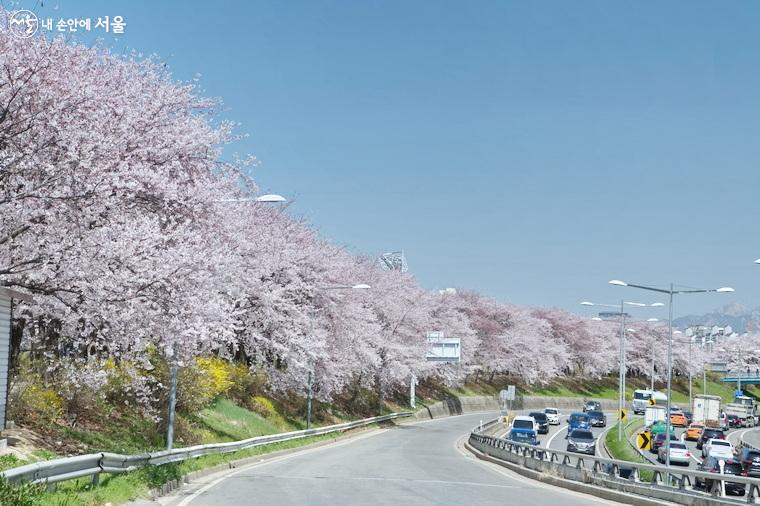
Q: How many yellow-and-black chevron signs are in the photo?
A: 3